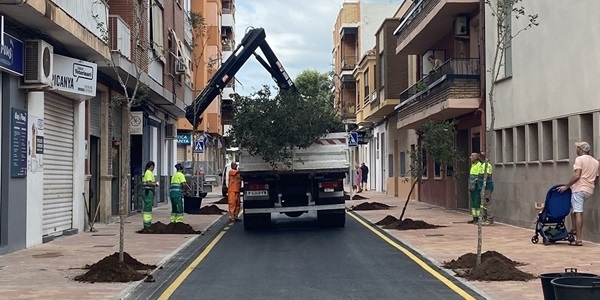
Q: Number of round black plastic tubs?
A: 3